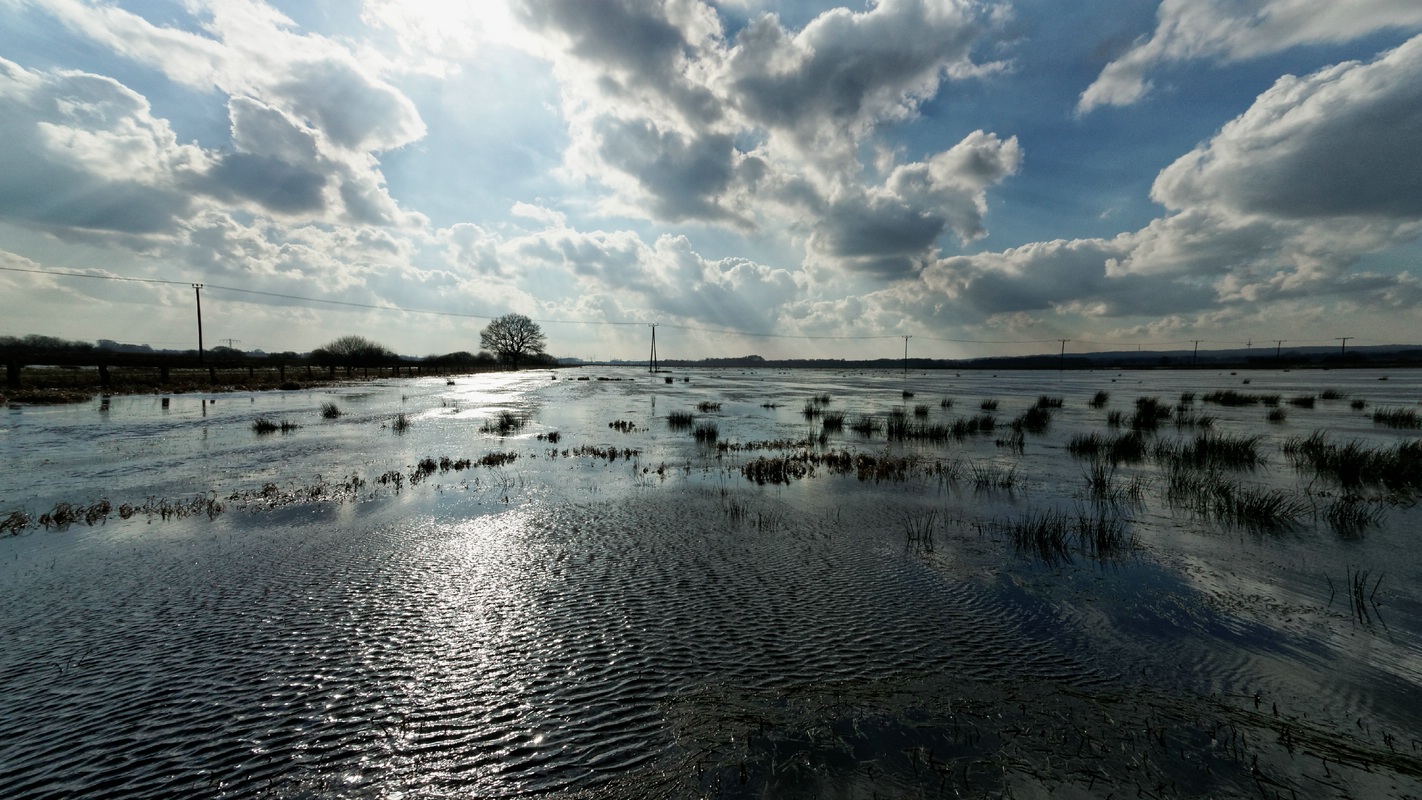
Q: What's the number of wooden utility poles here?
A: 7